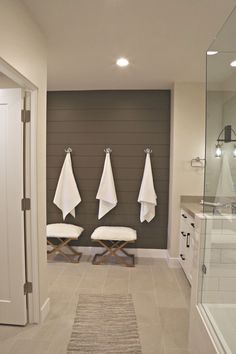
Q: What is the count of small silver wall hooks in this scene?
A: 3